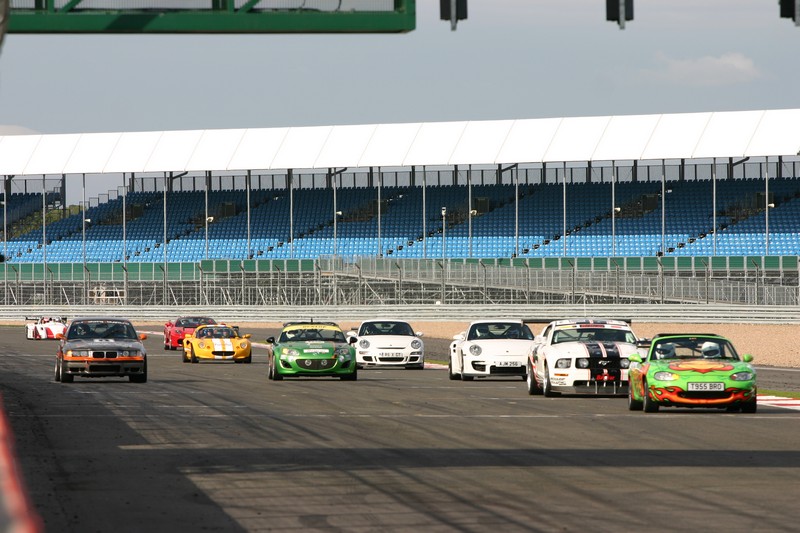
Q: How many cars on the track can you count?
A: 9